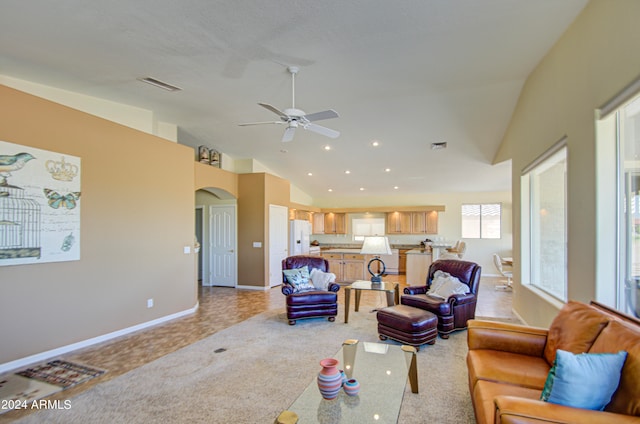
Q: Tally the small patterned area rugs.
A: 1